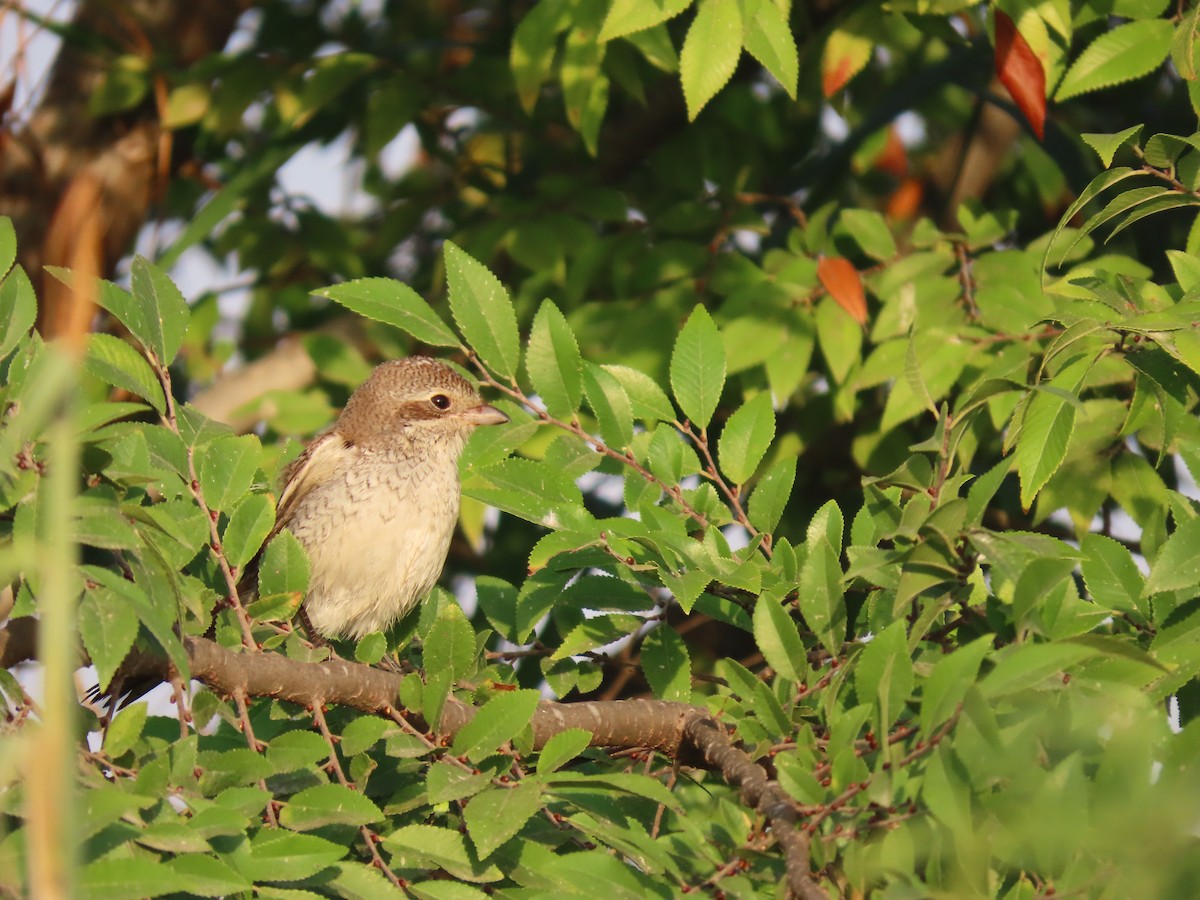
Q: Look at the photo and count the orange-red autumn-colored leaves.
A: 5